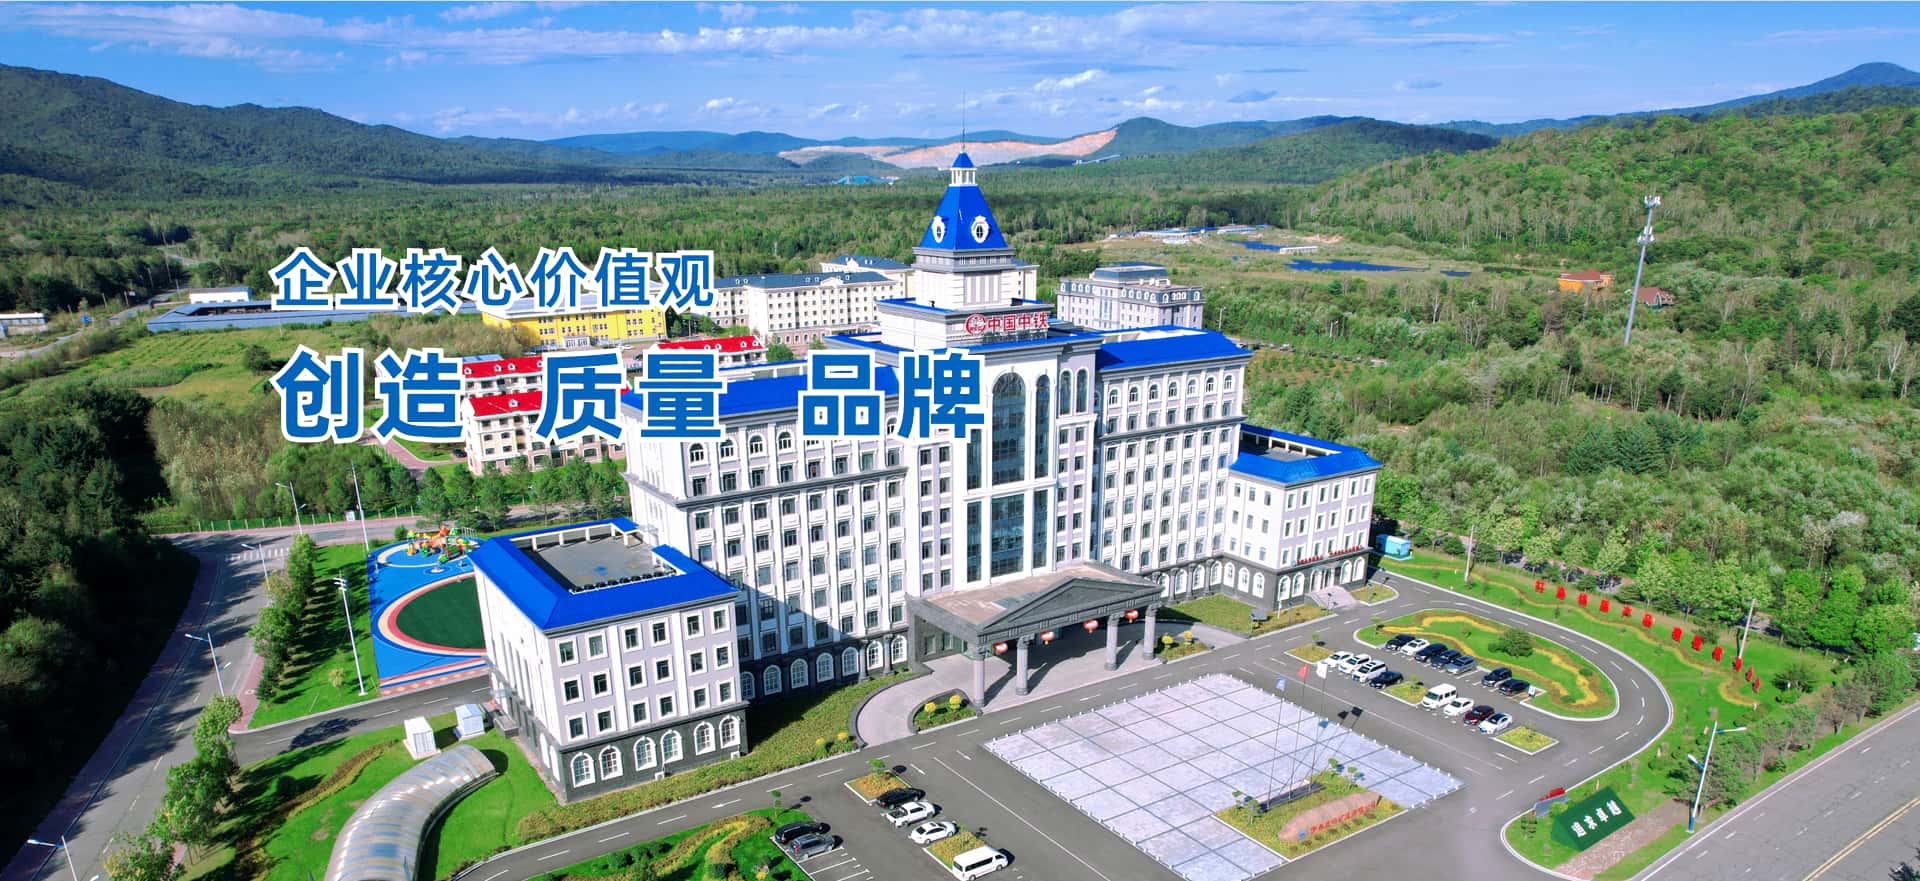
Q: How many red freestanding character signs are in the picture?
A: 12